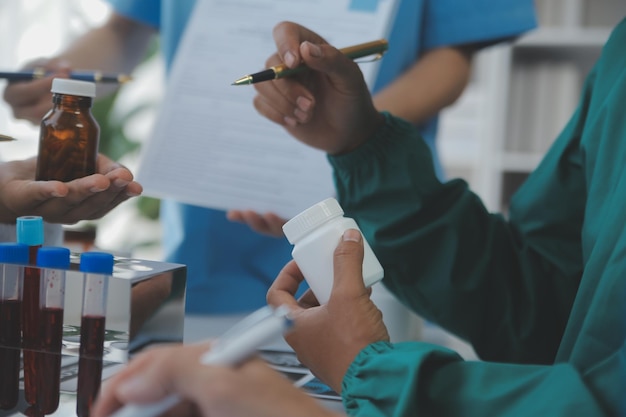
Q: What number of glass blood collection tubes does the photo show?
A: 4